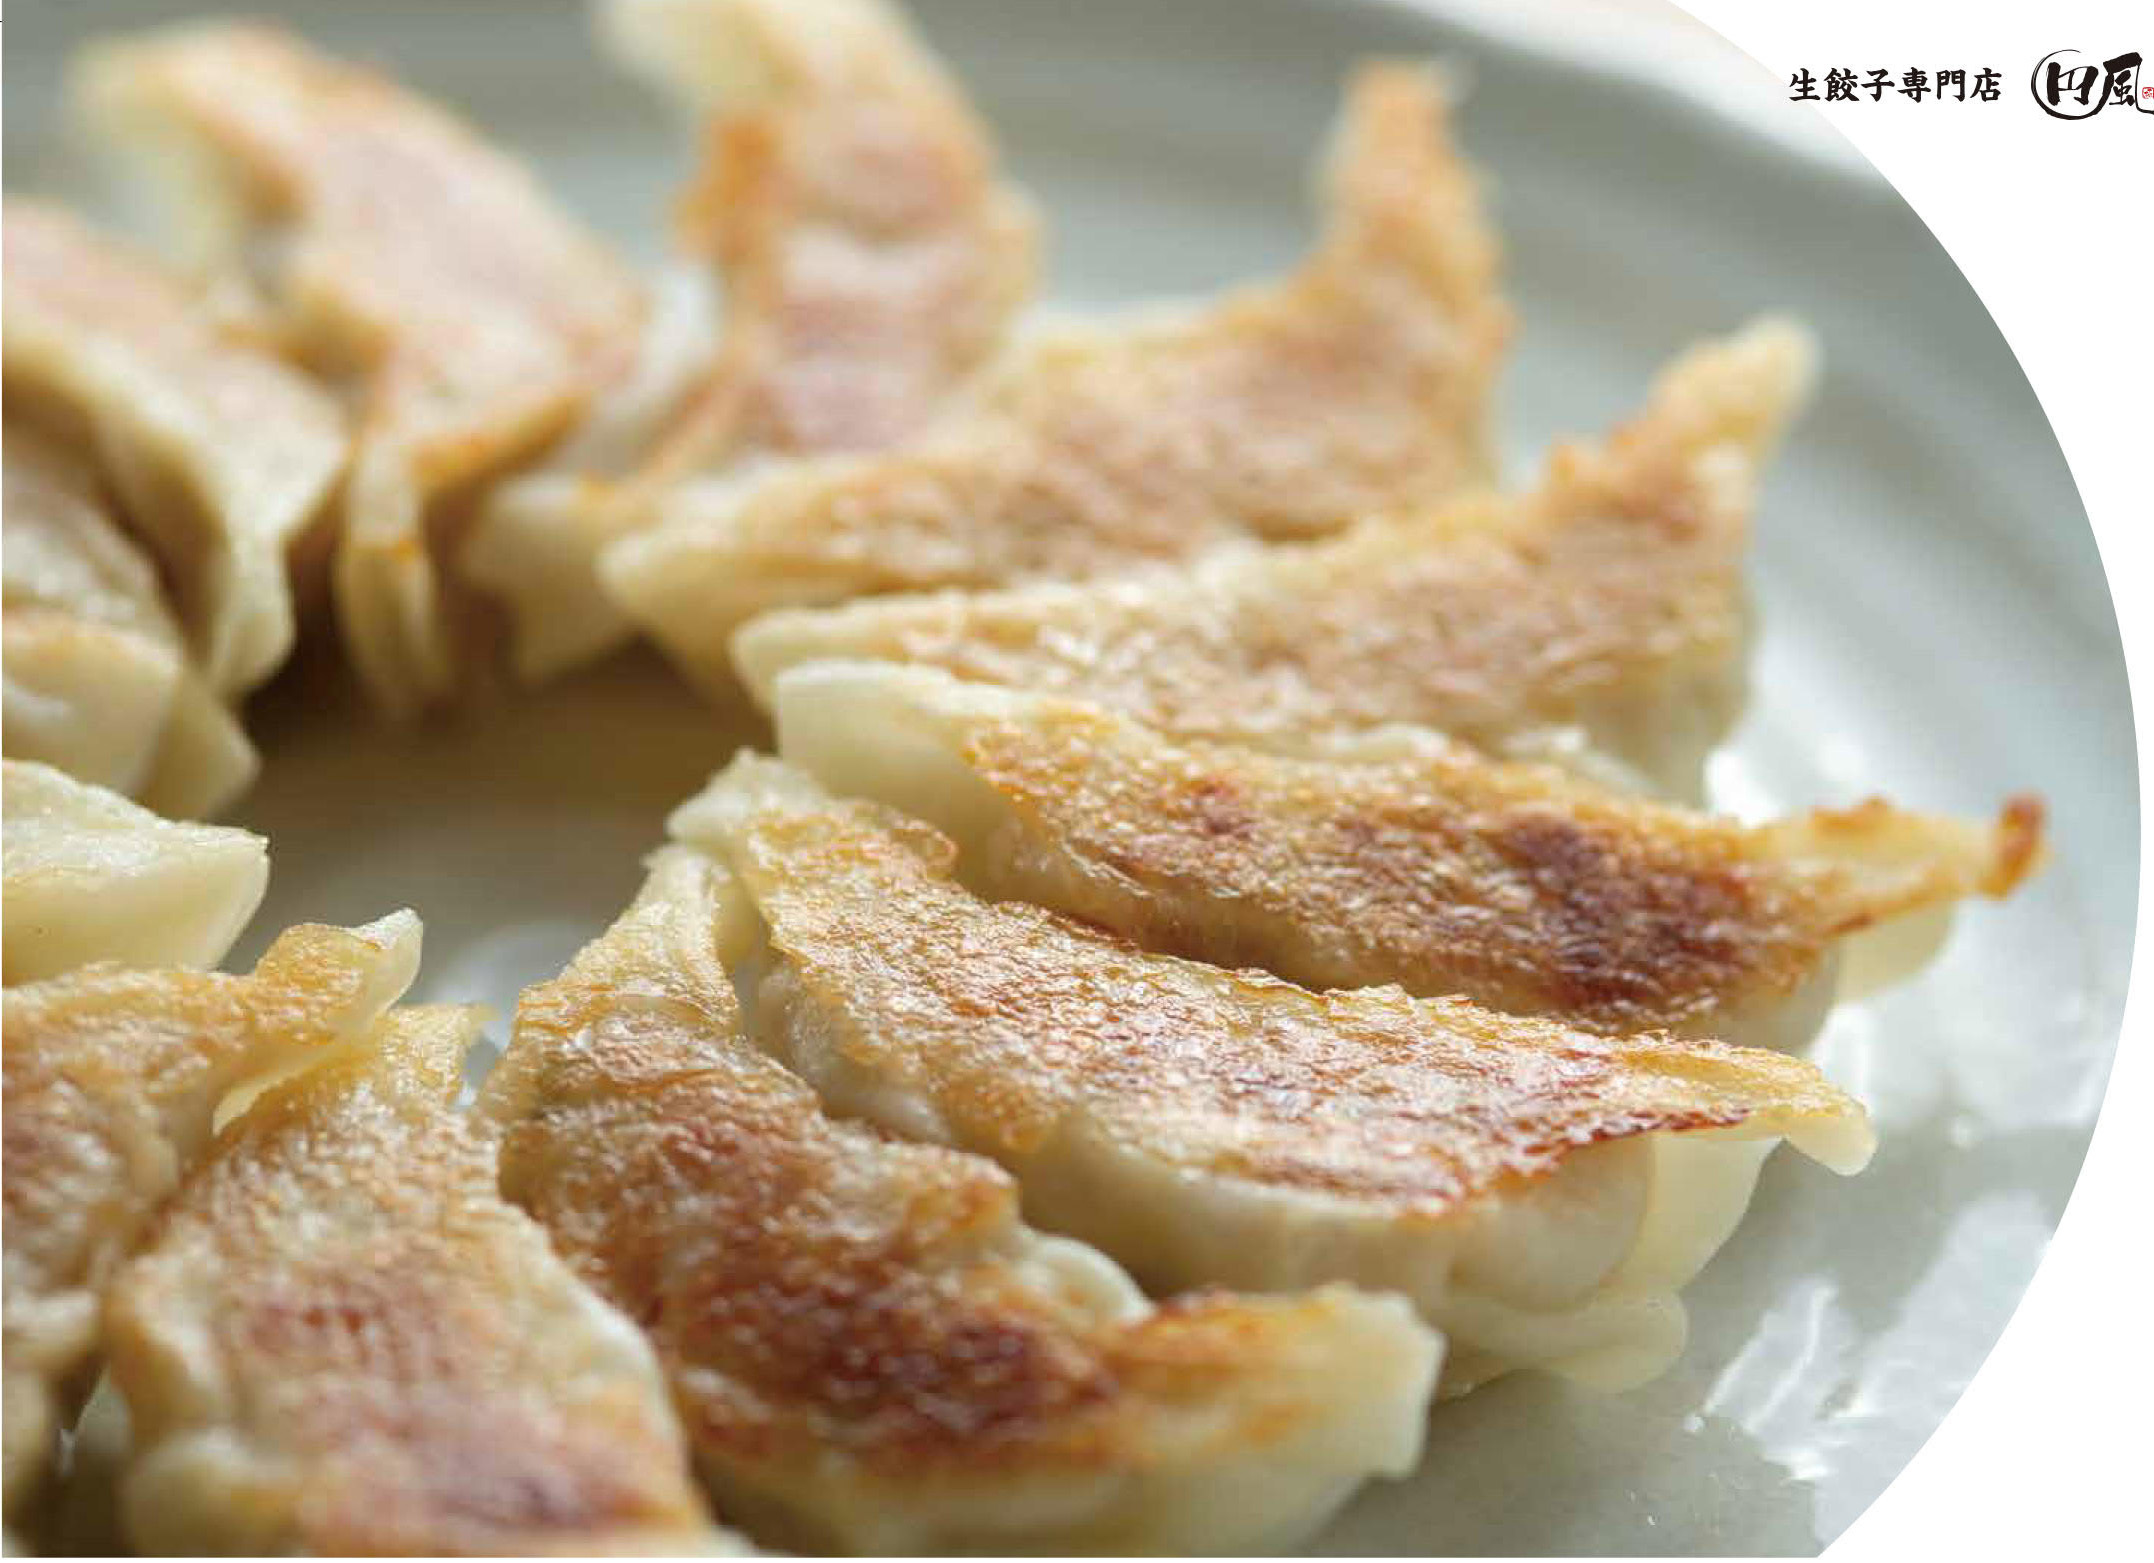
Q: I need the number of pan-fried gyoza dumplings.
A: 12